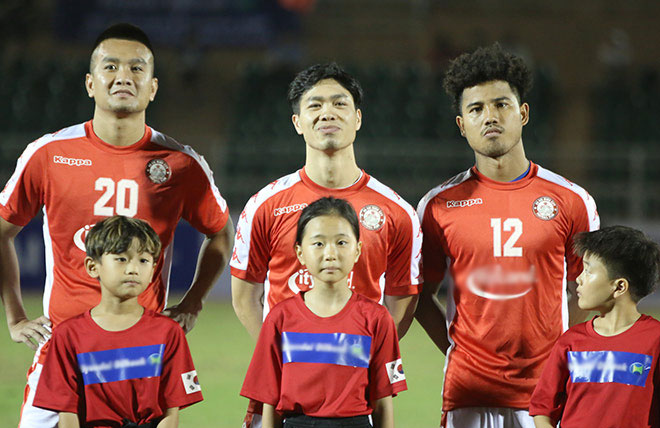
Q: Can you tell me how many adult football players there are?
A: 3